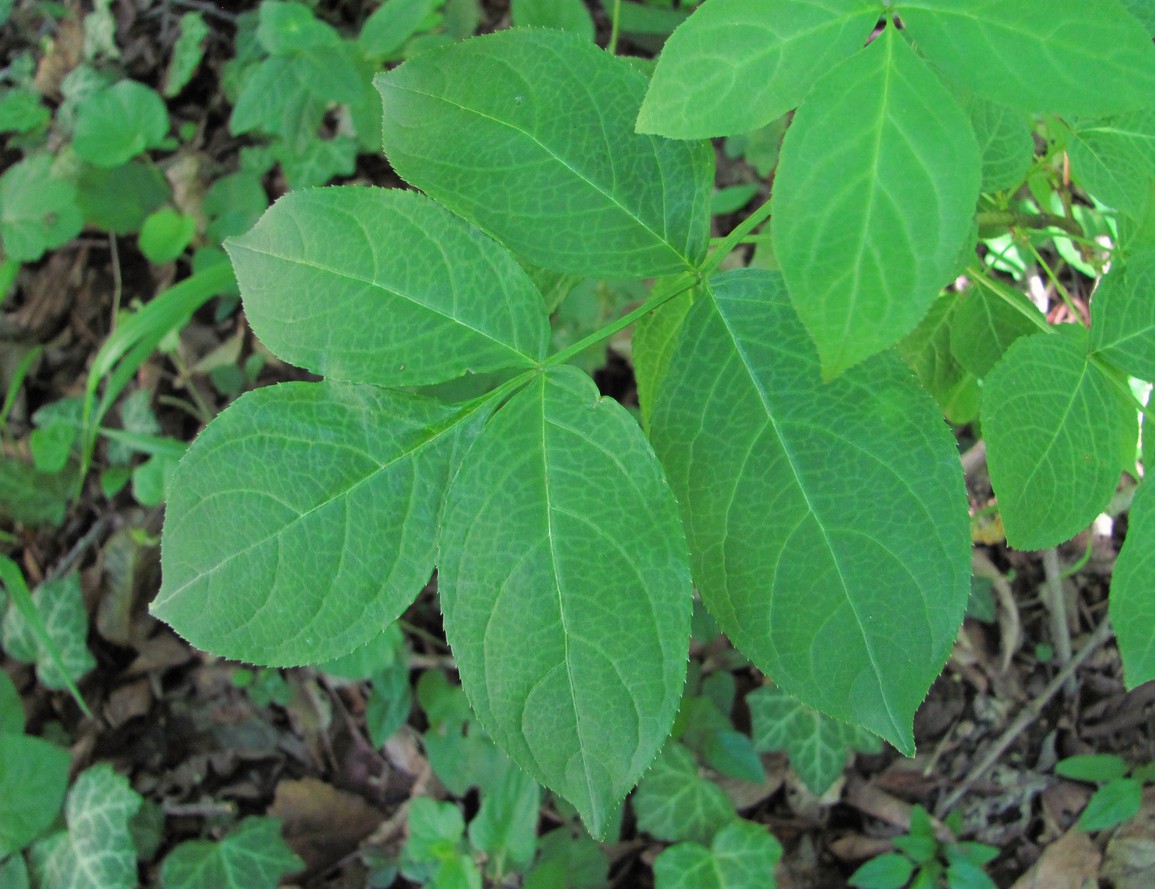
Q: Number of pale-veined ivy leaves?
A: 6